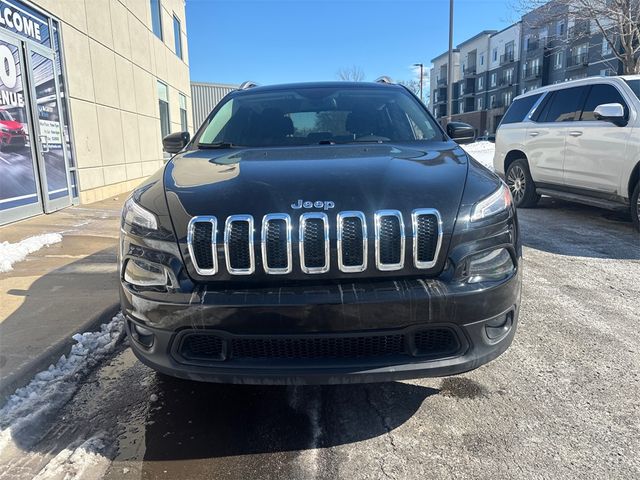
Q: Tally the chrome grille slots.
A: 7